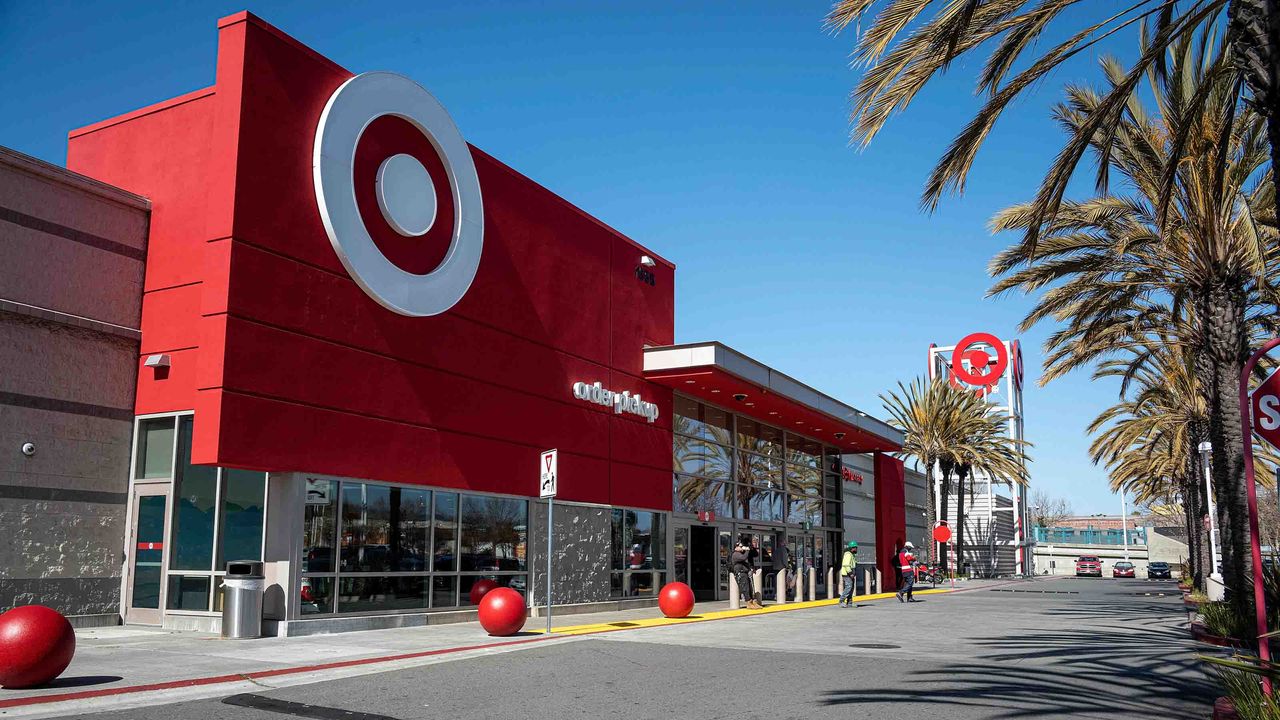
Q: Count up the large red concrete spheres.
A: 3